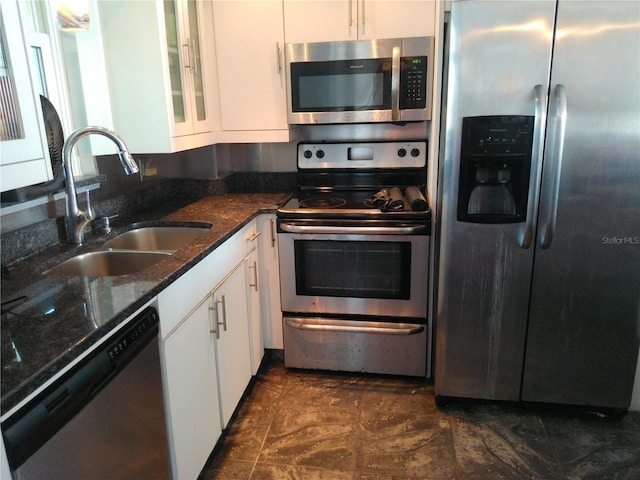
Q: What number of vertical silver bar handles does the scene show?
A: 12